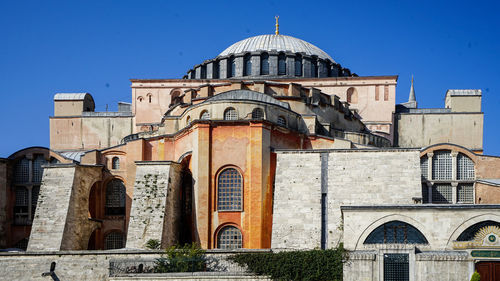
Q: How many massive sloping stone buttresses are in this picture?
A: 2